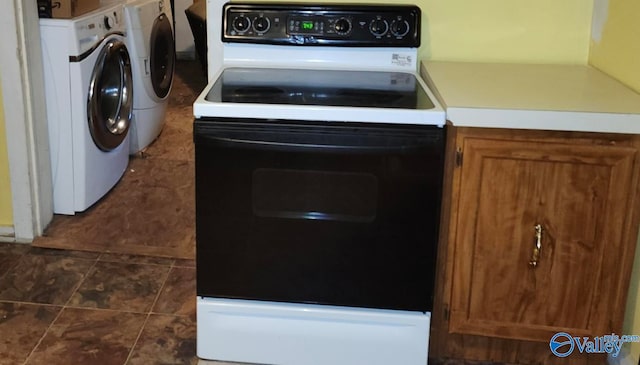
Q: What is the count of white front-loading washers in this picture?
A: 2